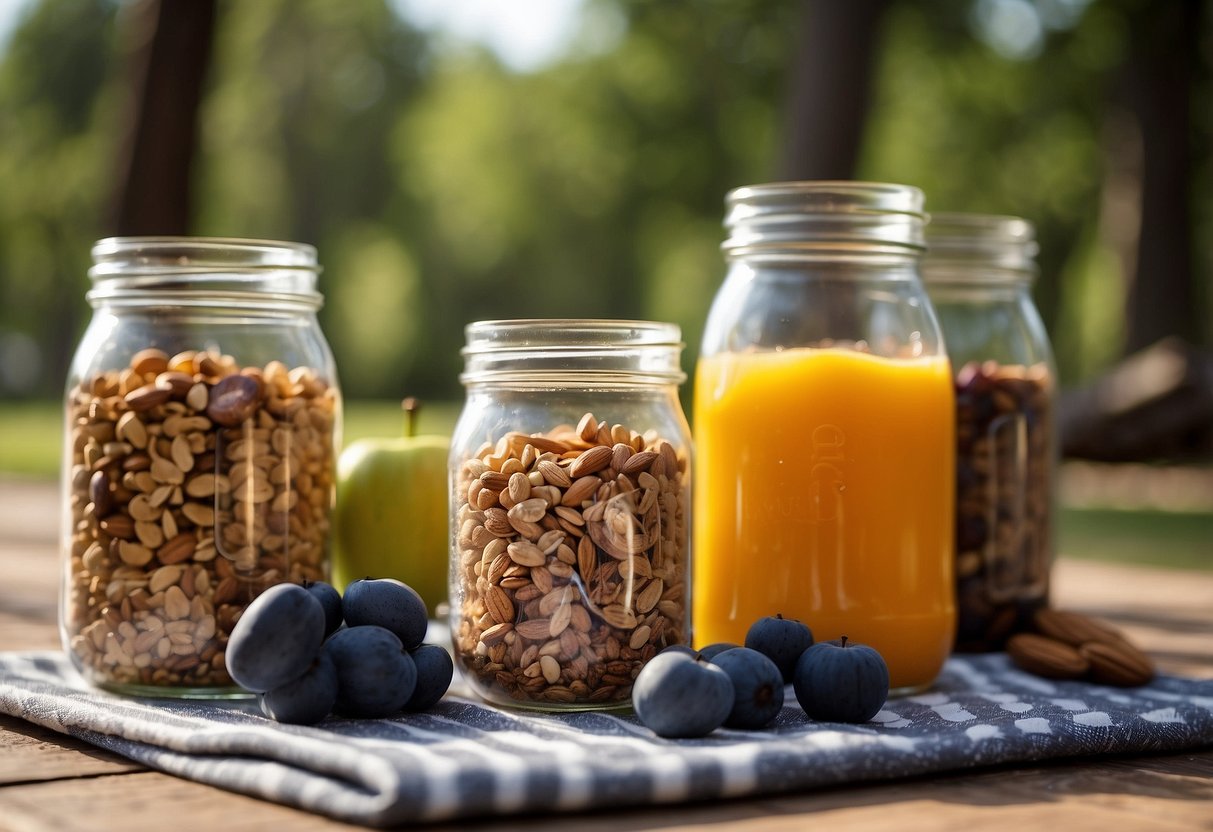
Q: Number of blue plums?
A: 12